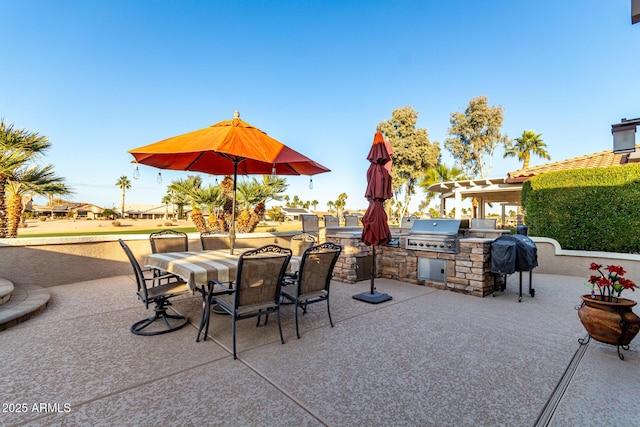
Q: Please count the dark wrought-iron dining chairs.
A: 6